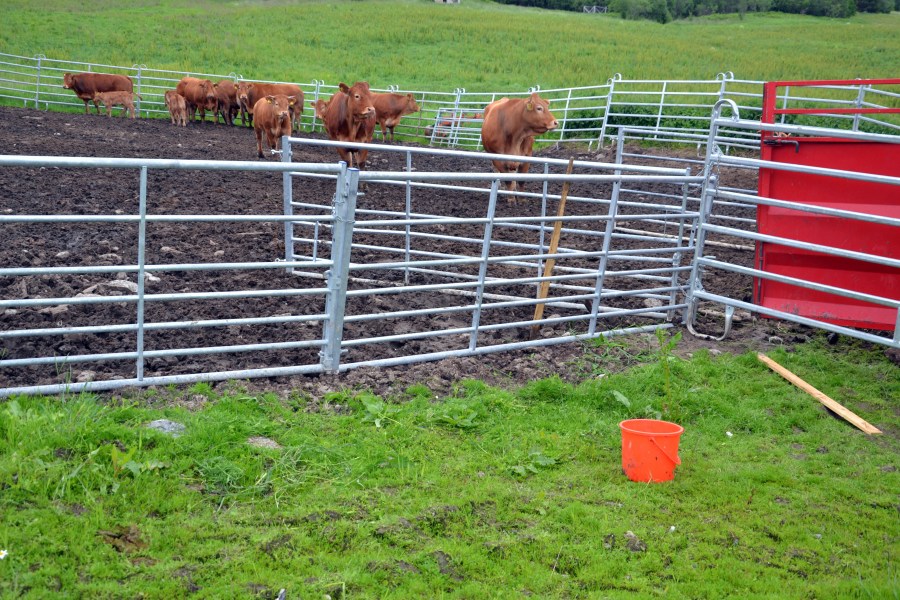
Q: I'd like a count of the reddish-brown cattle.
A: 11